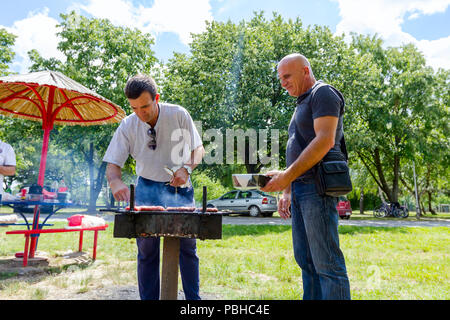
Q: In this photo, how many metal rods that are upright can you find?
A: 2